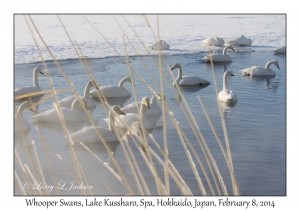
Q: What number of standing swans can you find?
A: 0